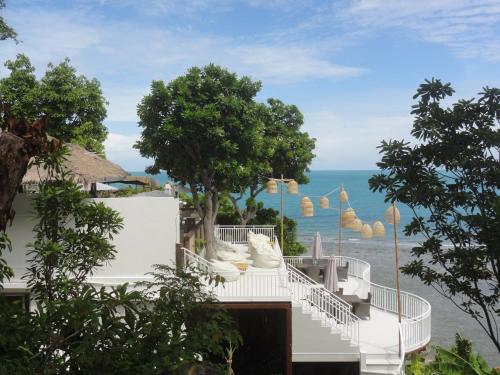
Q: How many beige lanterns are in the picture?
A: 11